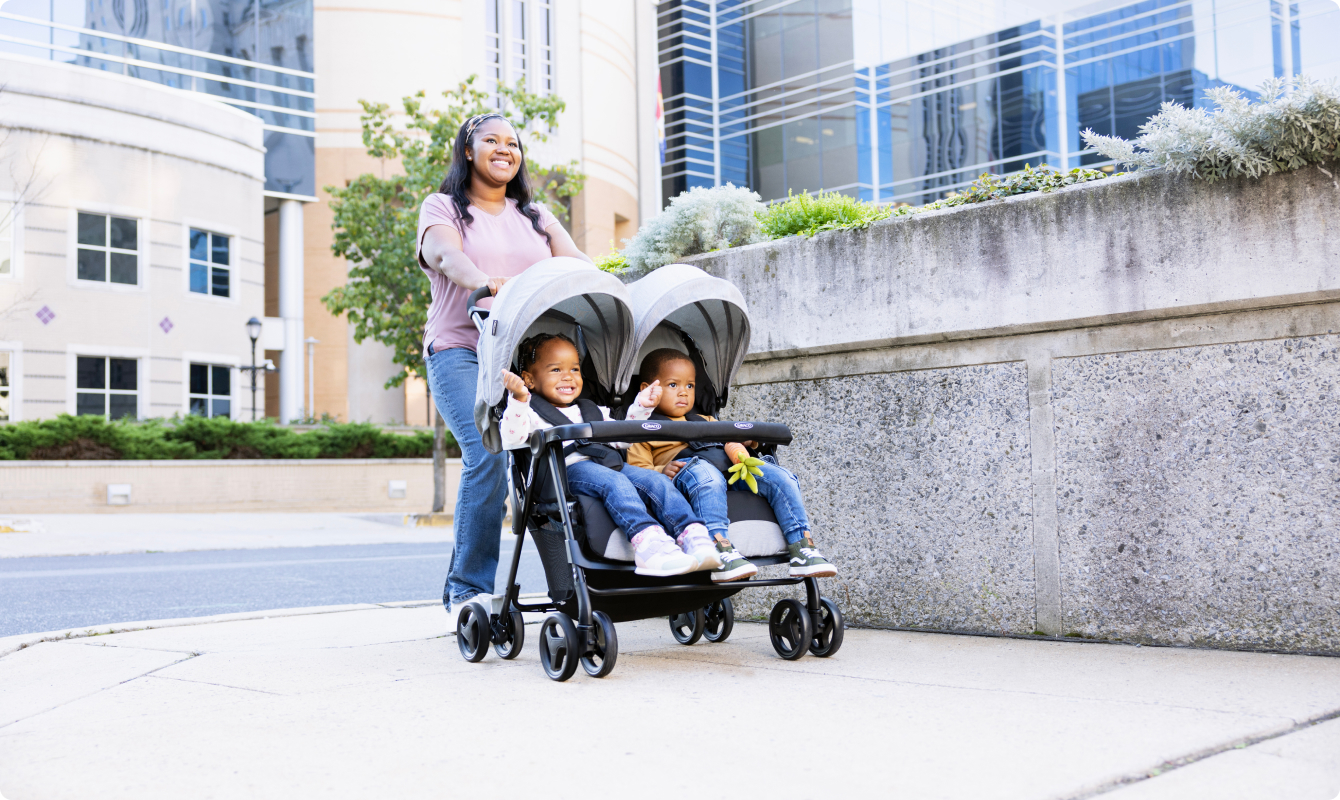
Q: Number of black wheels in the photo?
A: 8